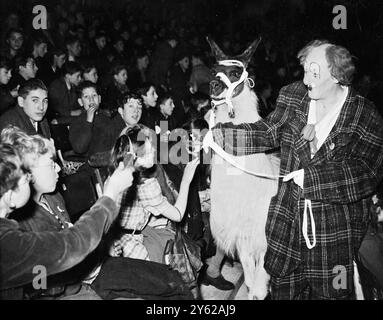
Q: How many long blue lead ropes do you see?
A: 0